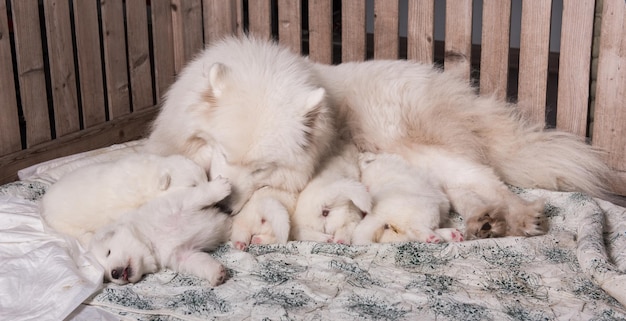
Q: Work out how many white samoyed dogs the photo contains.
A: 6